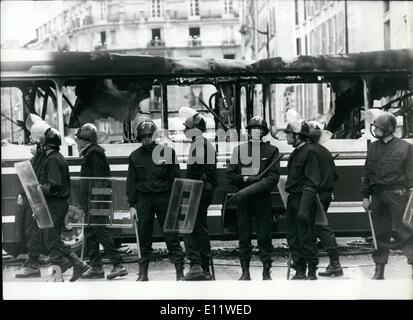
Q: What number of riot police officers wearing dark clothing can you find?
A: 9